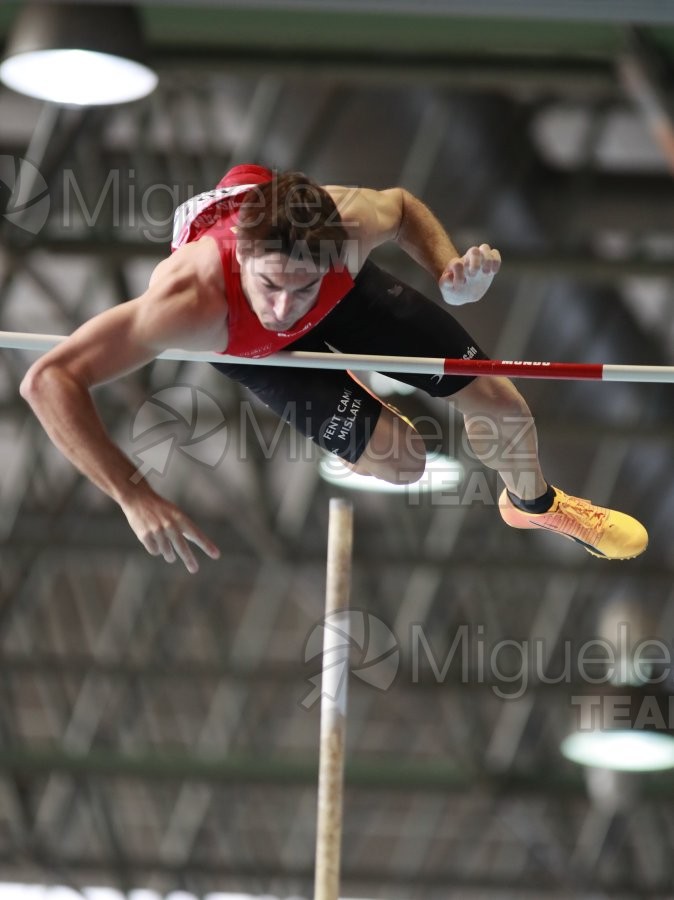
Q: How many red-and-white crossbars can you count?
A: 1